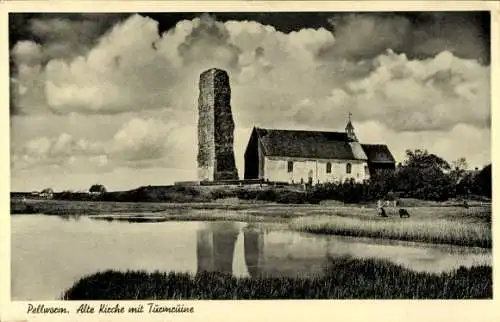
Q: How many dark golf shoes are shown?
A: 0